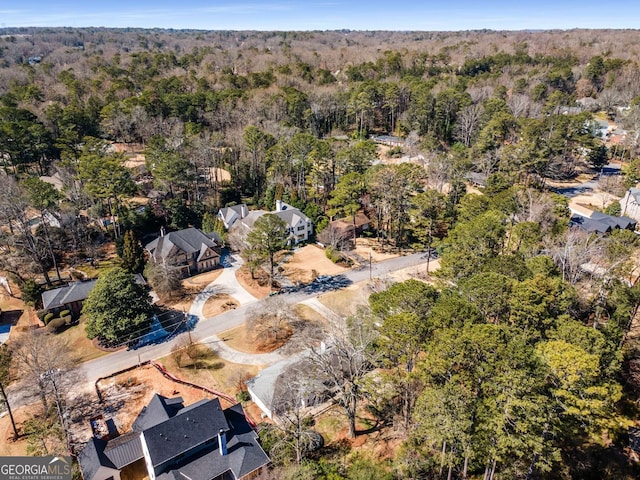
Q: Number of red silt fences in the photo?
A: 1